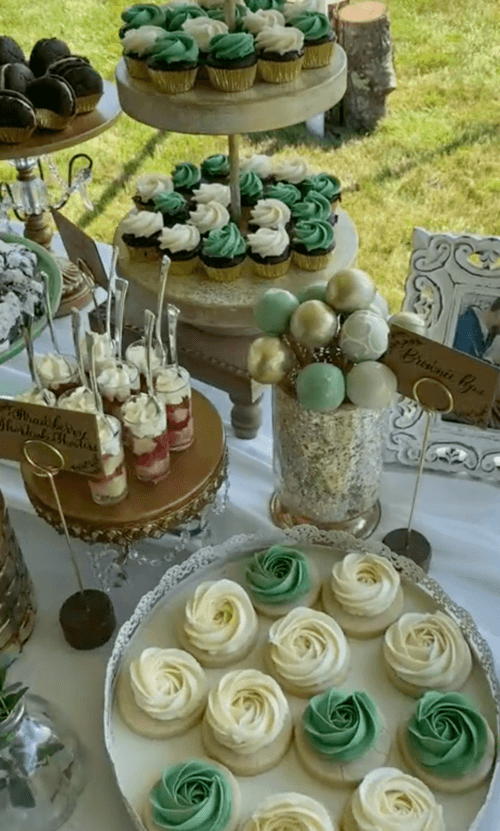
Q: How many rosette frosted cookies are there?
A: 12